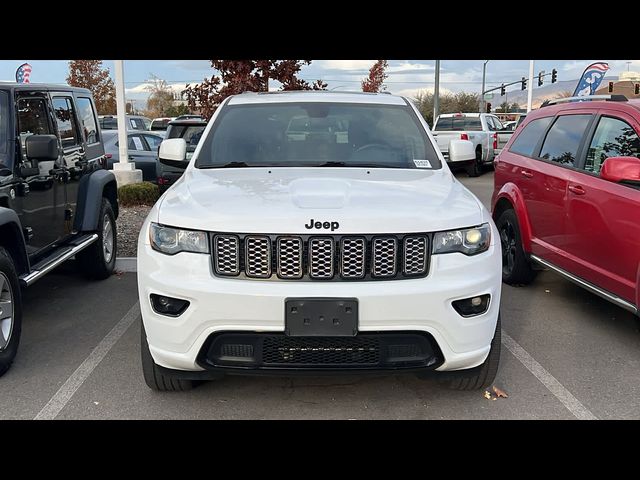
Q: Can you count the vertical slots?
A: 7